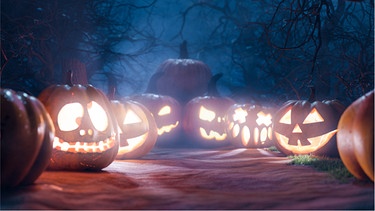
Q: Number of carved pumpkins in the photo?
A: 6